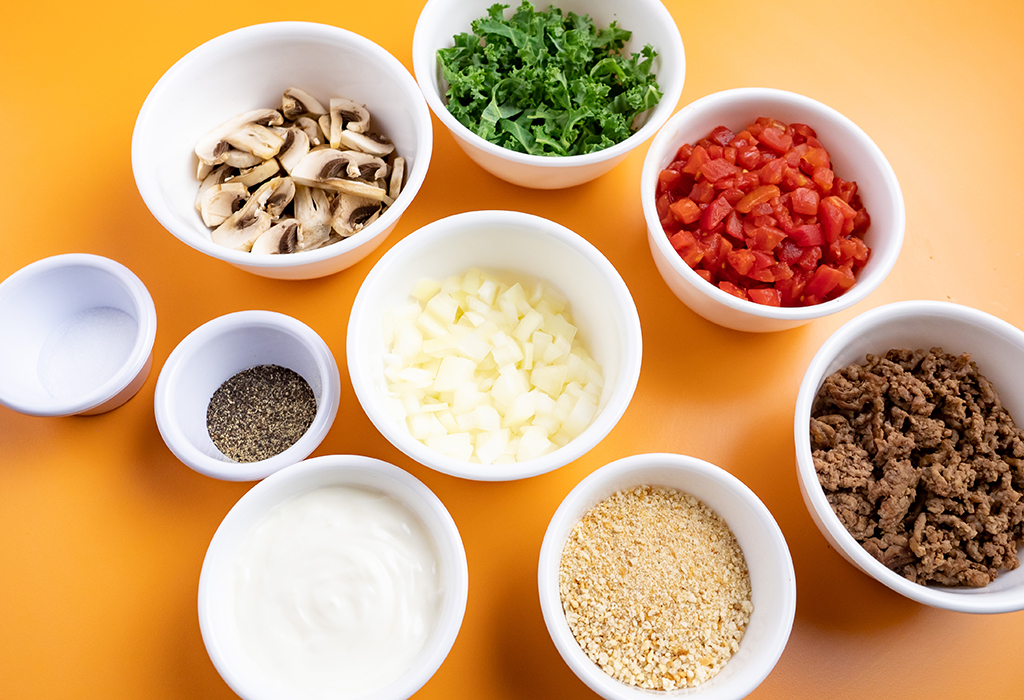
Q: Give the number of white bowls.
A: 9